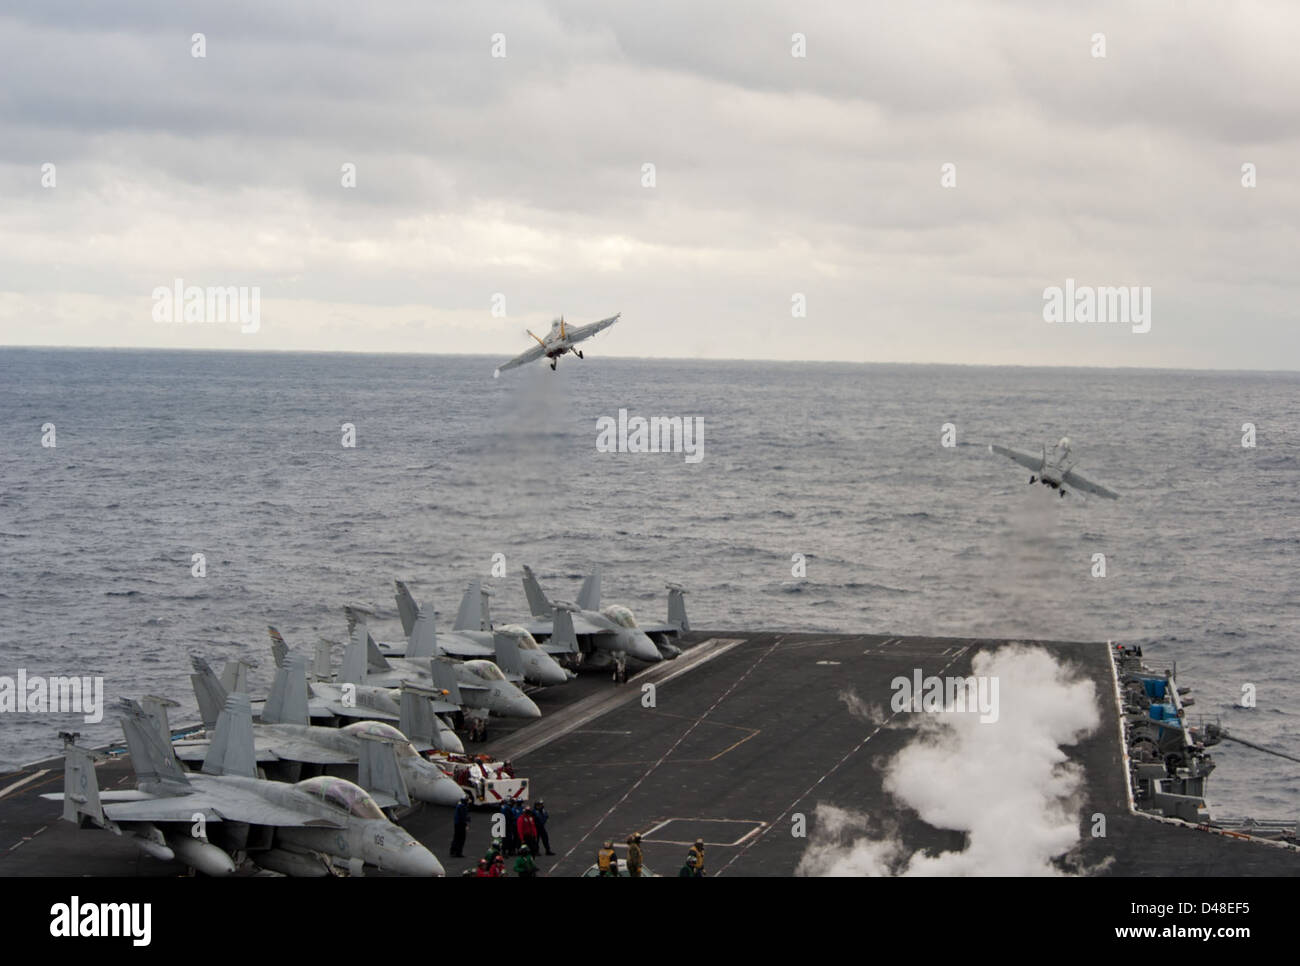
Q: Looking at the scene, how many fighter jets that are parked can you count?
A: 6